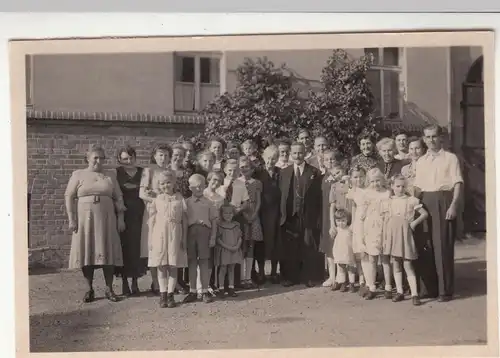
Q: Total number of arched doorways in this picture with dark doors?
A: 1